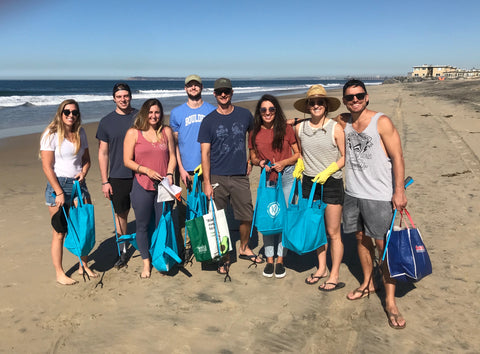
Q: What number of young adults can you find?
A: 8